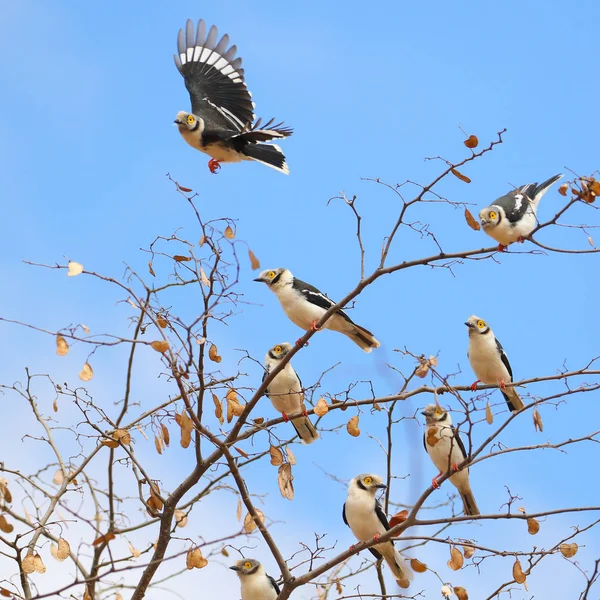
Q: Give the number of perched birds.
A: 7